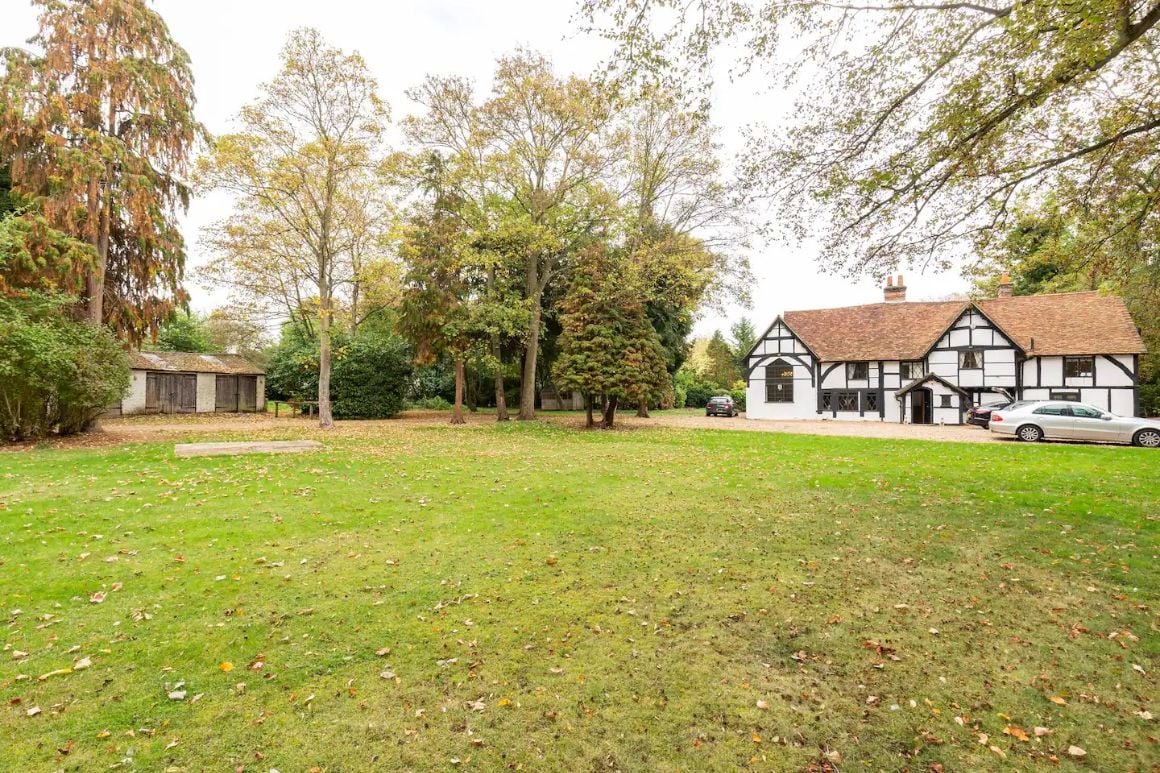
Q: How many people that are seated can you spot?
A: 0